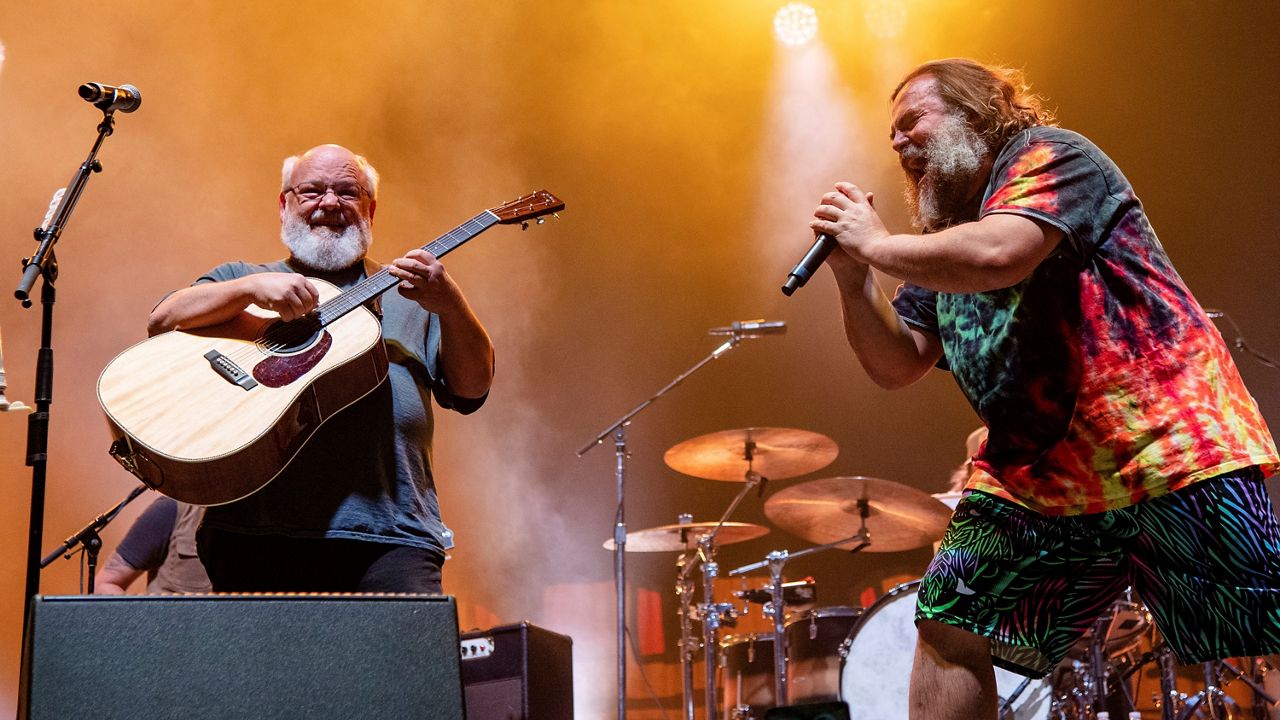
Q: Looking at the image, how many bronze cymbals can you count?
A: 3